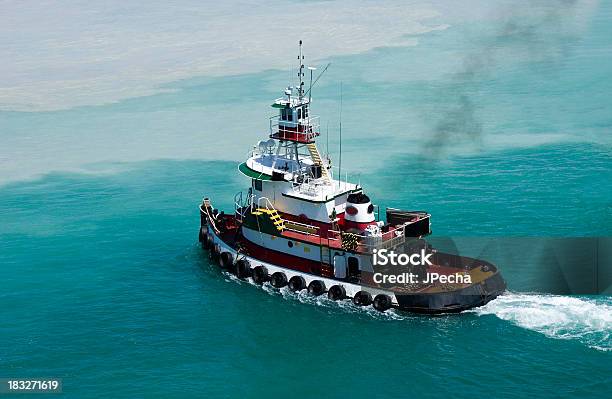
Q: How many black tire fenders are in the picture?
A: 12